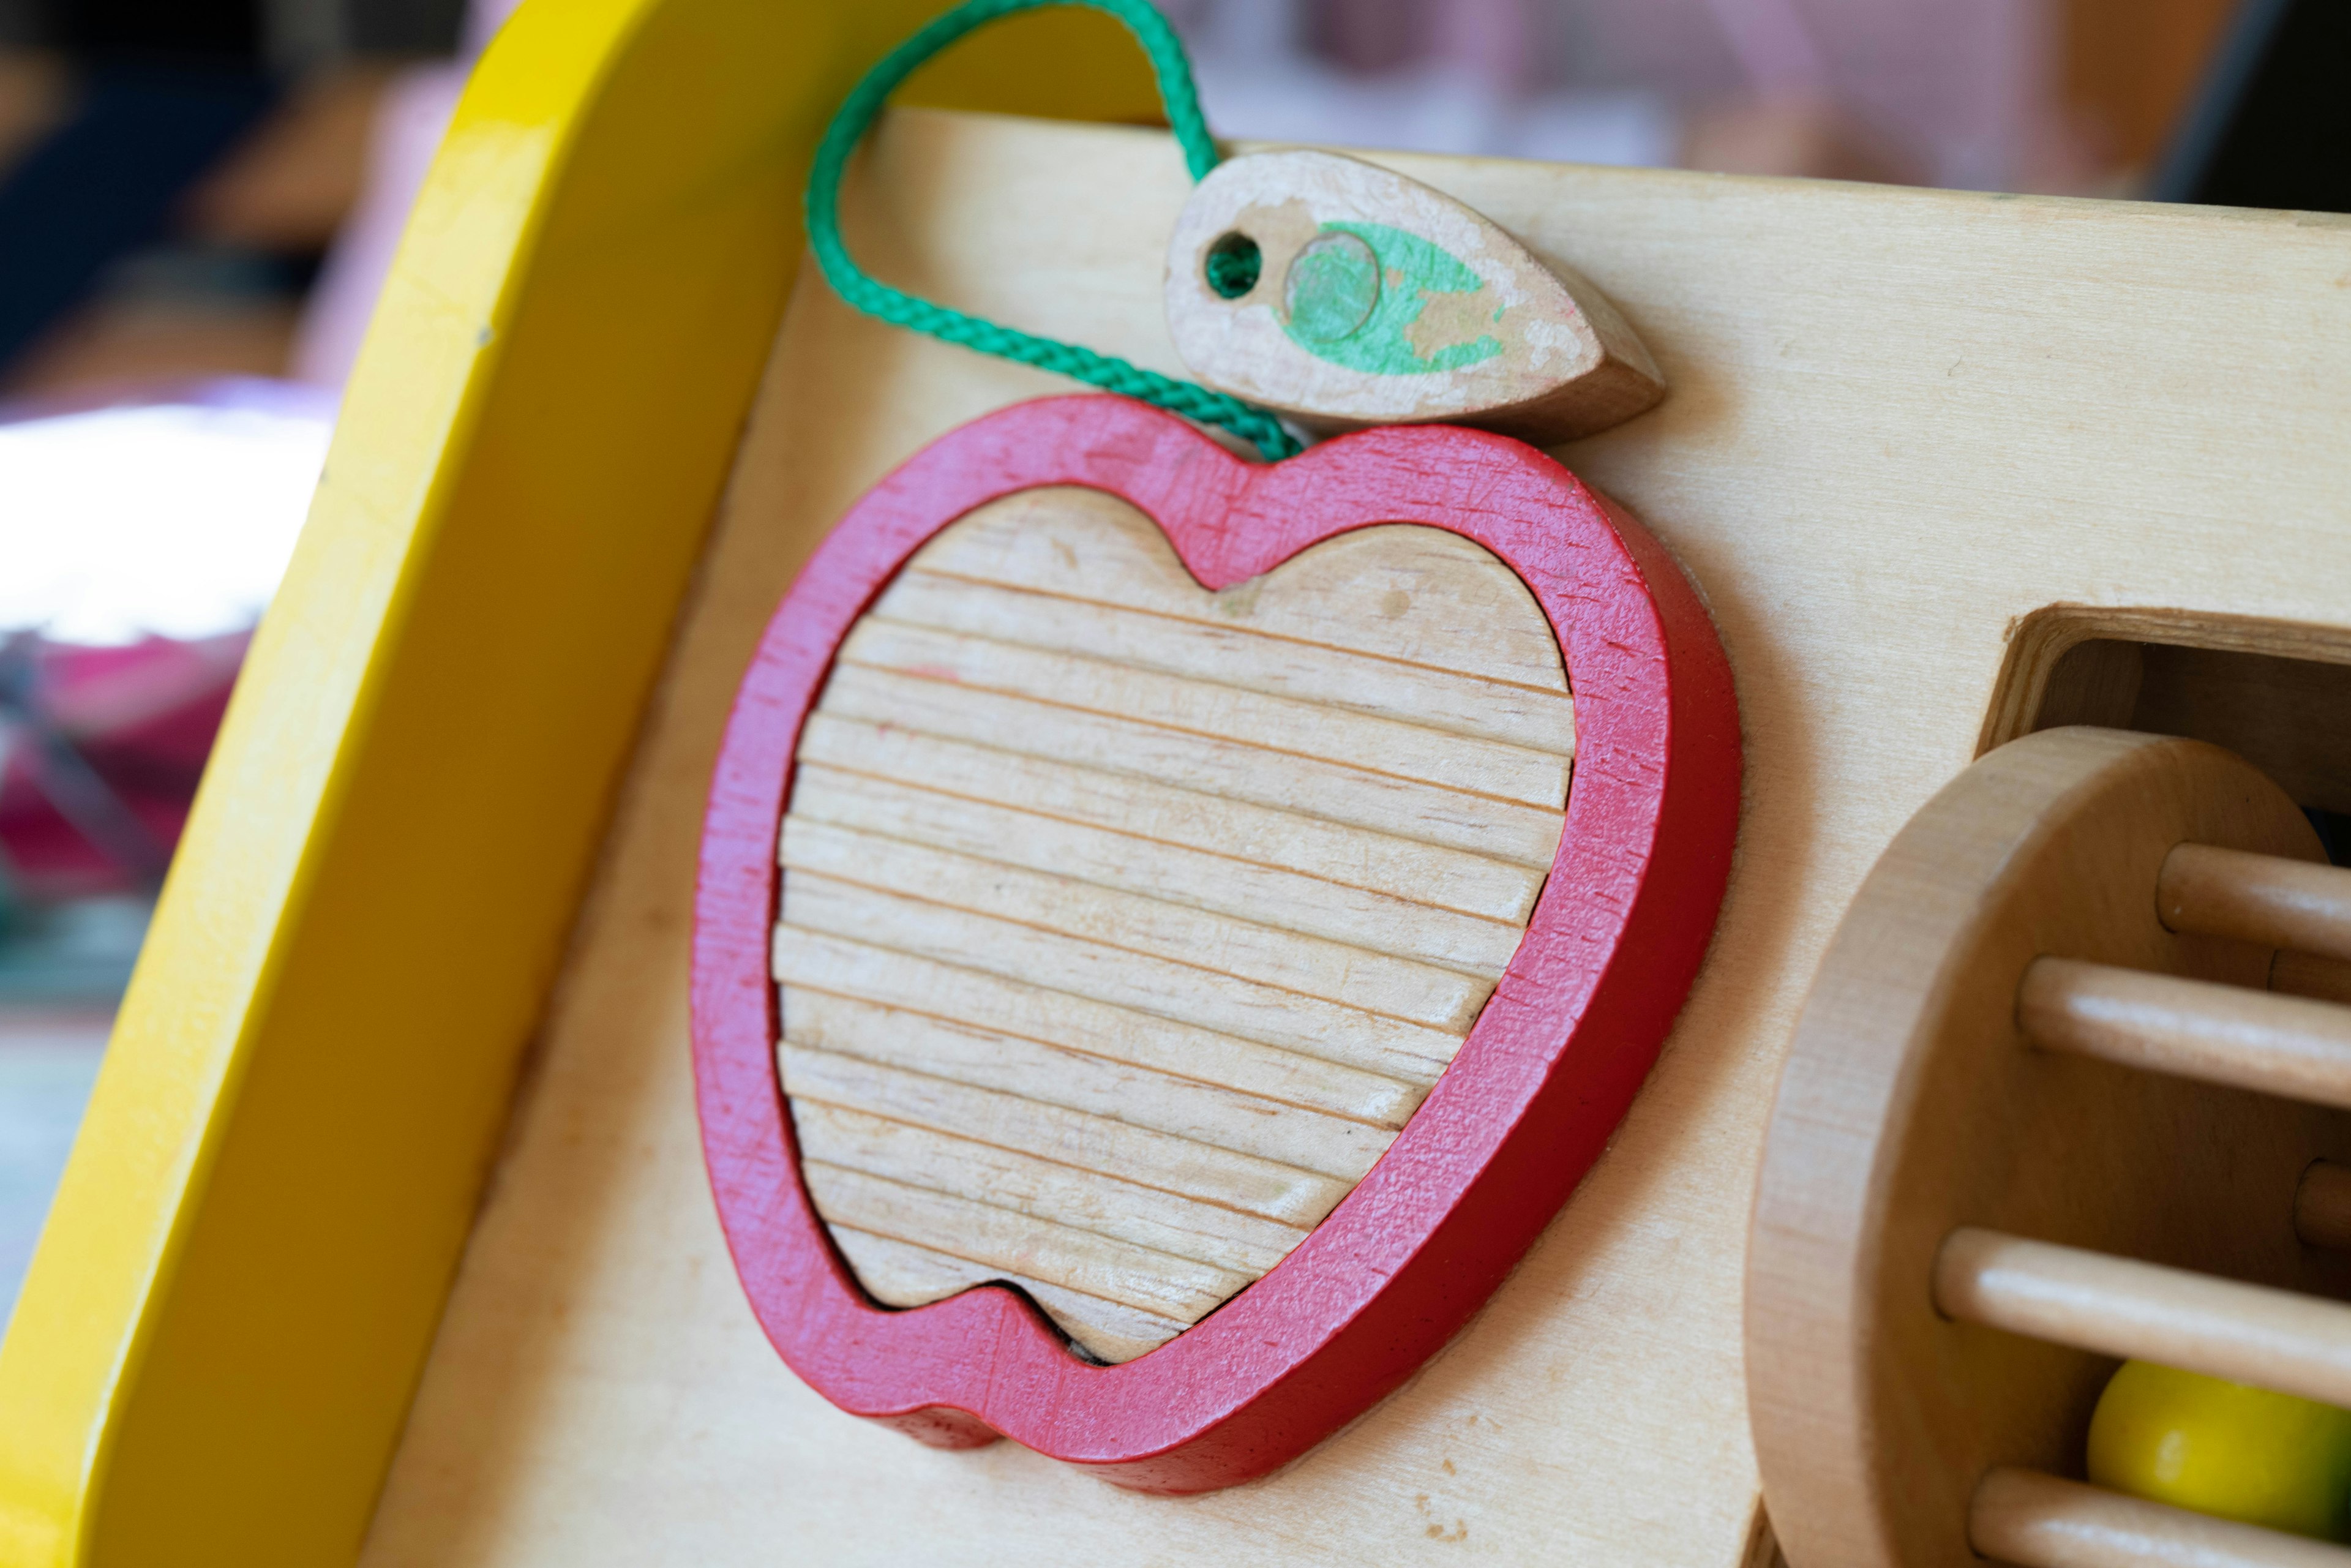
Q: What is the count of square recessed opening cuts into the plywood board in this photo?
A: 1